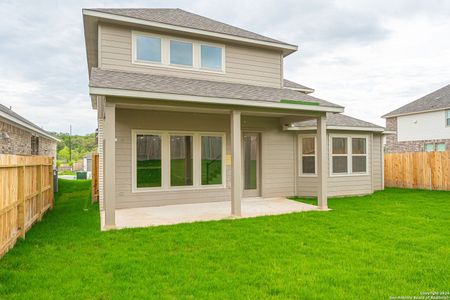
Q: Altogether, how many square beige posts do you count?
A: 3